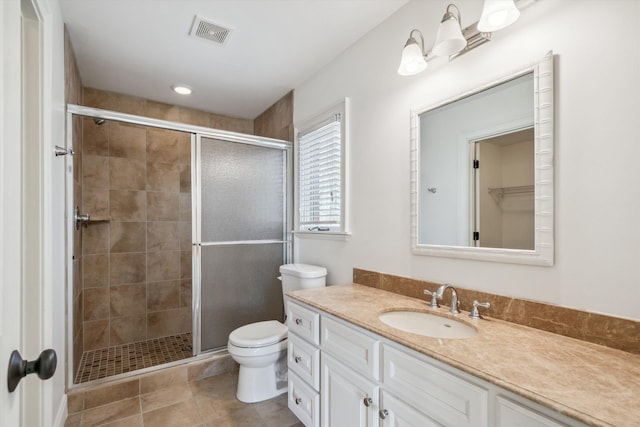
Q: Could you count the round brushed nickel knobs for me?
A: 5